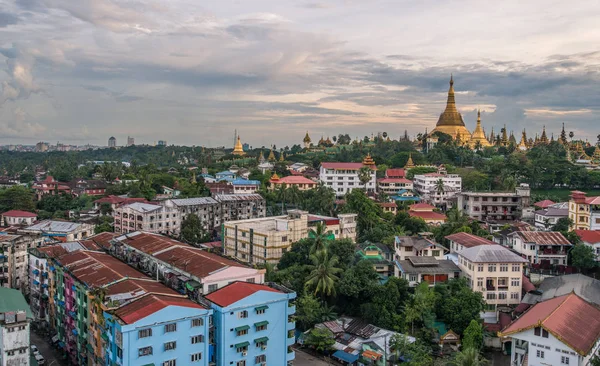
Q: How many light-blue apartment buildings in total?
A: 2